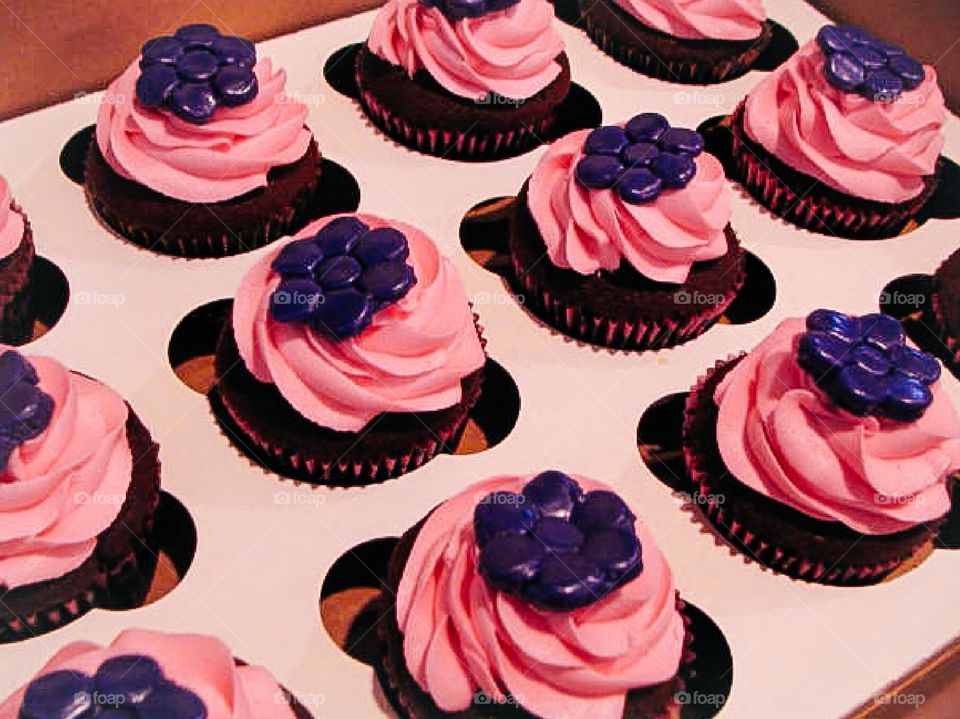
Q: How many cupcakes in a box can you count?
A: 12